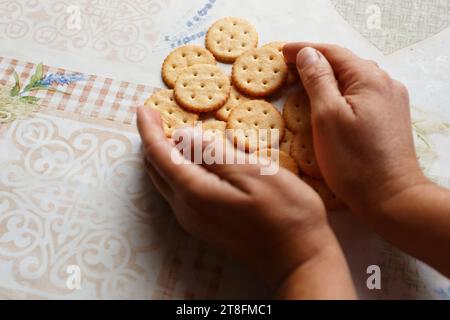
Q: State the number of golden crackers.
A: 14